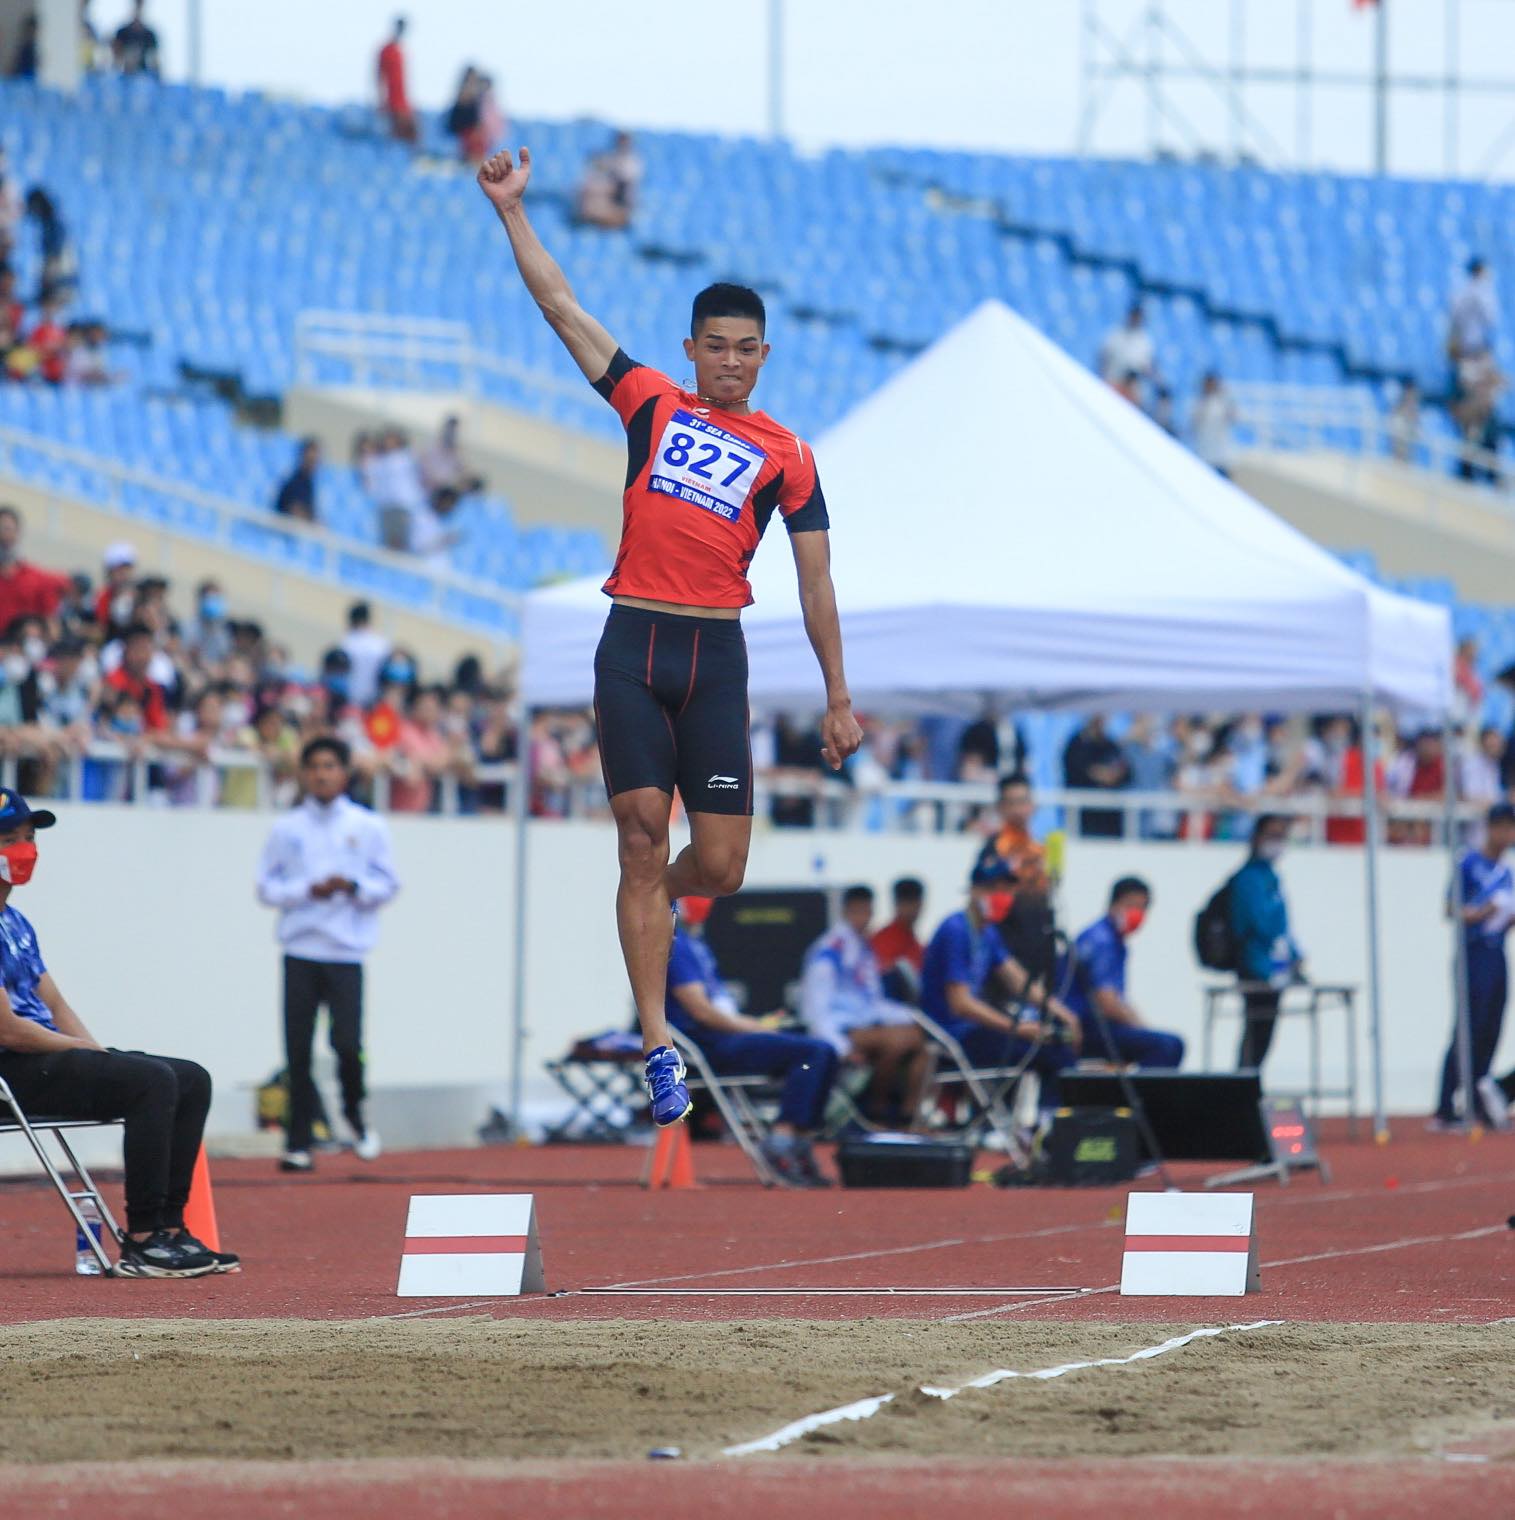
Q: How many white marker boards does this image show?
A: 2